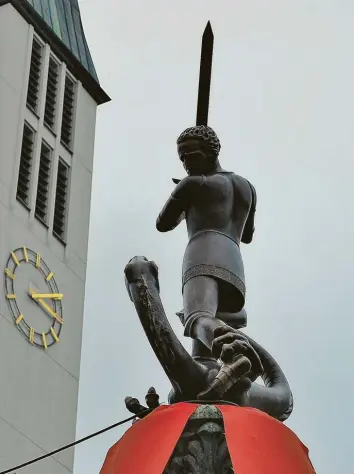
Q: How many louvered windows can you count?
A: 6